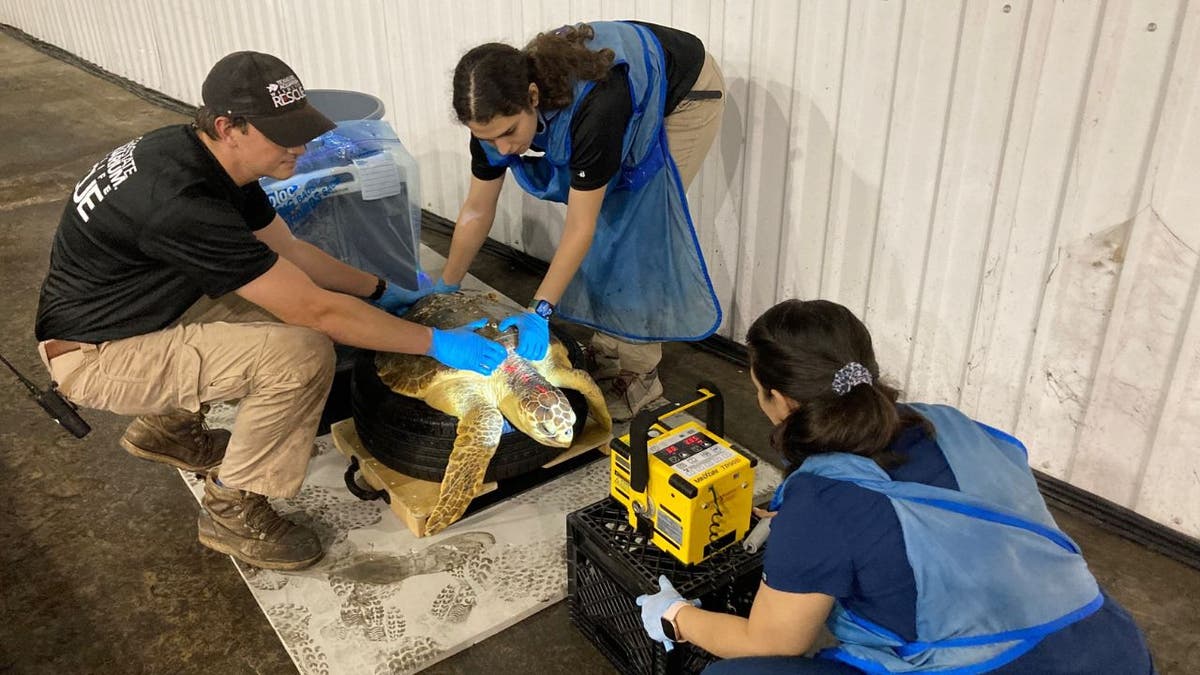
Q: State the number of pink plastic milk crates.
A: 0